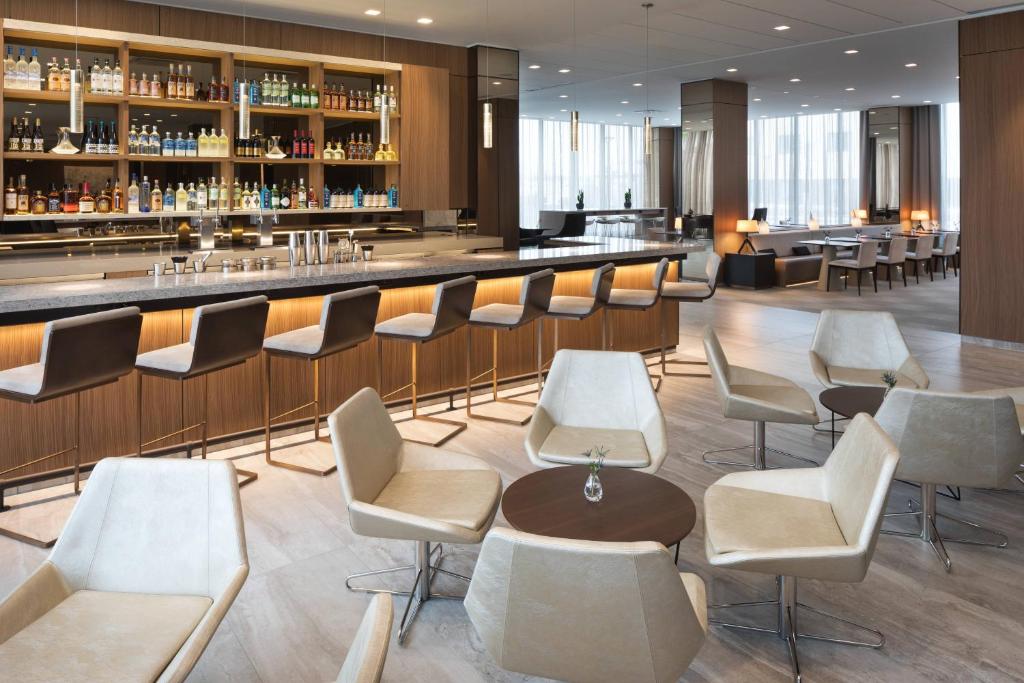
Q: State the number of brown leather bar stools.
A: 8